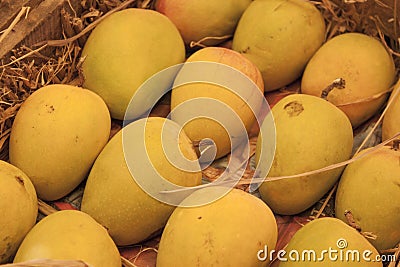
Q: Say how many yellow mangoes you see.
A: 14